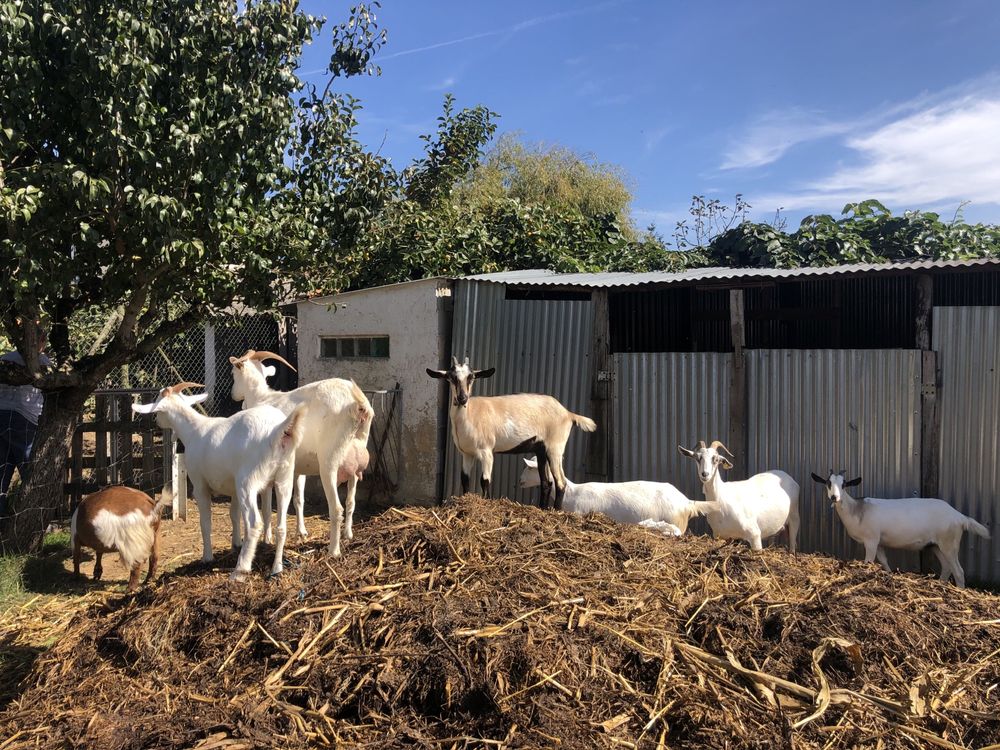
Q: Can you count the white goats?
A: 5